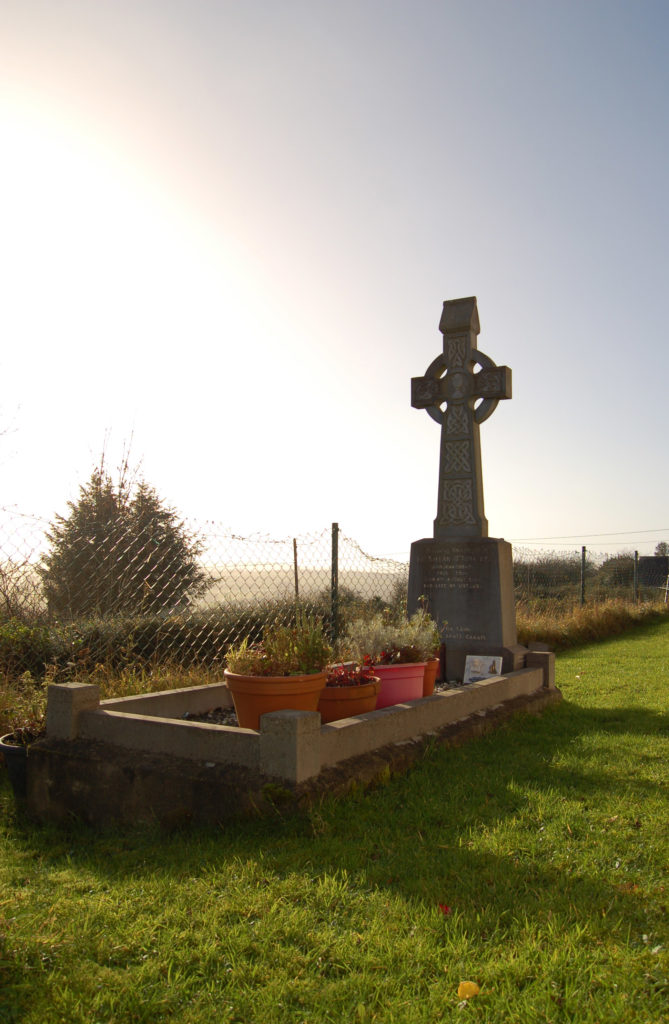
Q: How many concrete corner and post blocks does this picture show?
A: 3